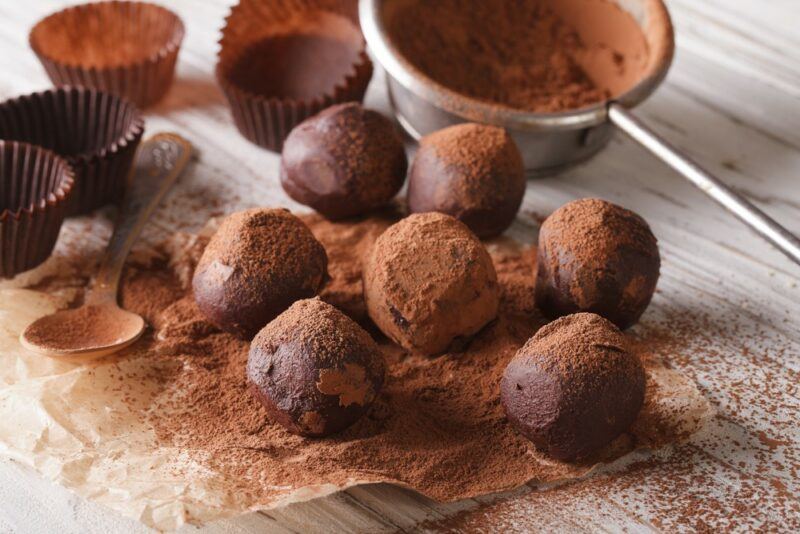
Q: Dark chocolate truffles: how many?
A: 7